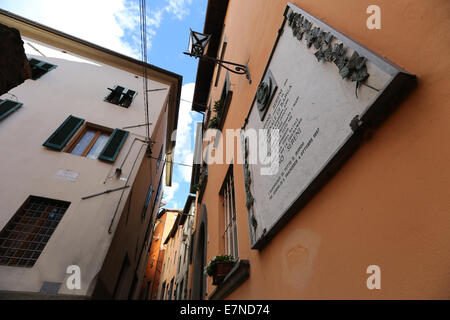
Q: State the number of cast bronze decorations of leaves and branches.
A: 2